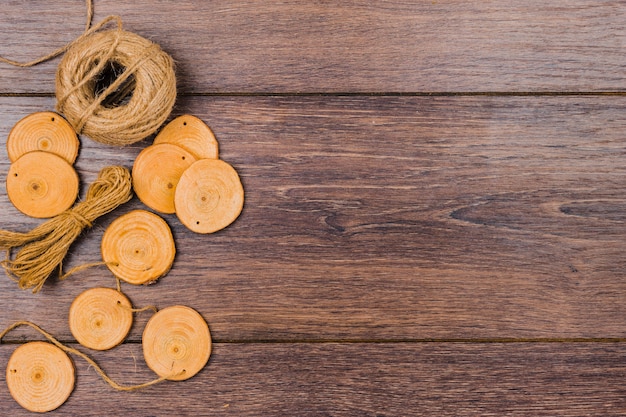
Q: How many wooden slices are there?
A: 9